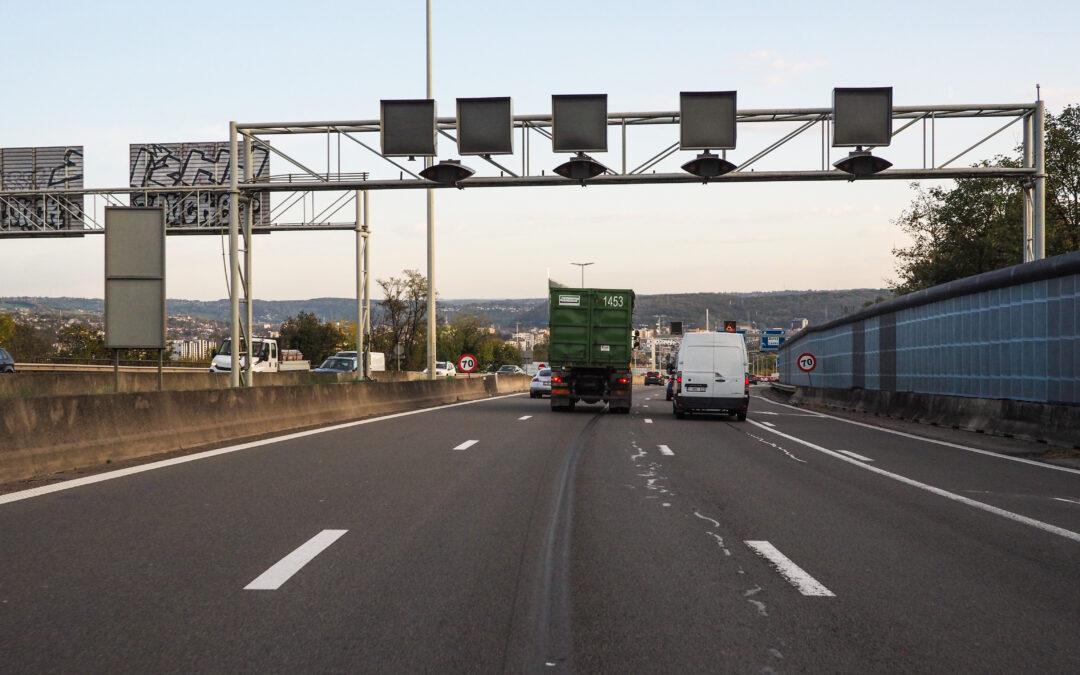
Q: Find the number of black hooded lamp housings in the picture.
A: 4